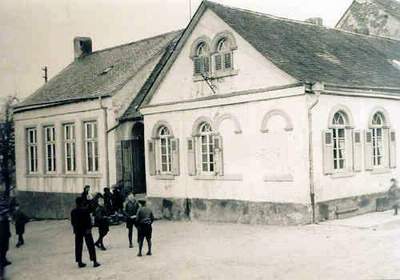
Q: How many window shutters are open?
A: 8